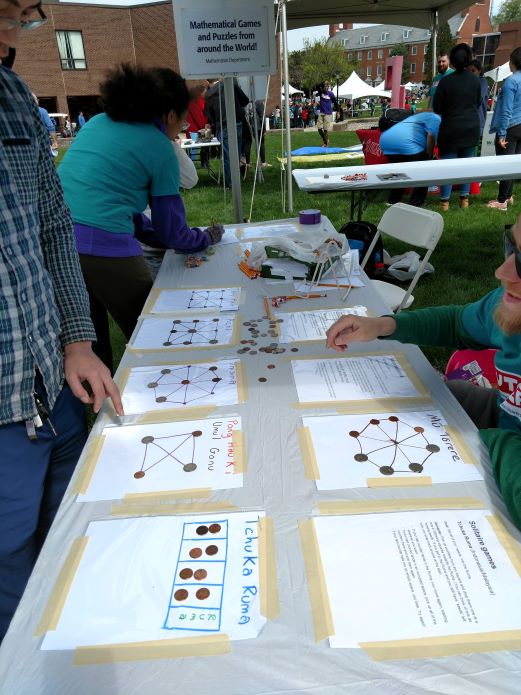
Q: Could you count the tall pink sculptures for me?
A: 1